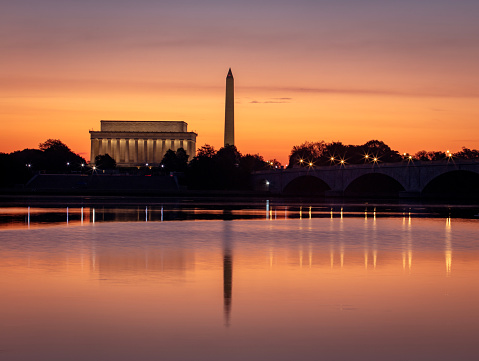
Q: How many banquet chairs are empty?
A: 0